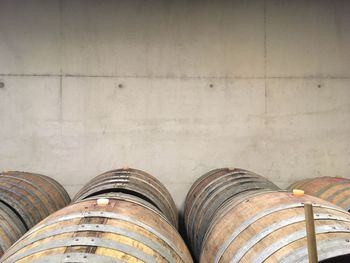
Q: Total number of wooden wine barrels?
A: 7